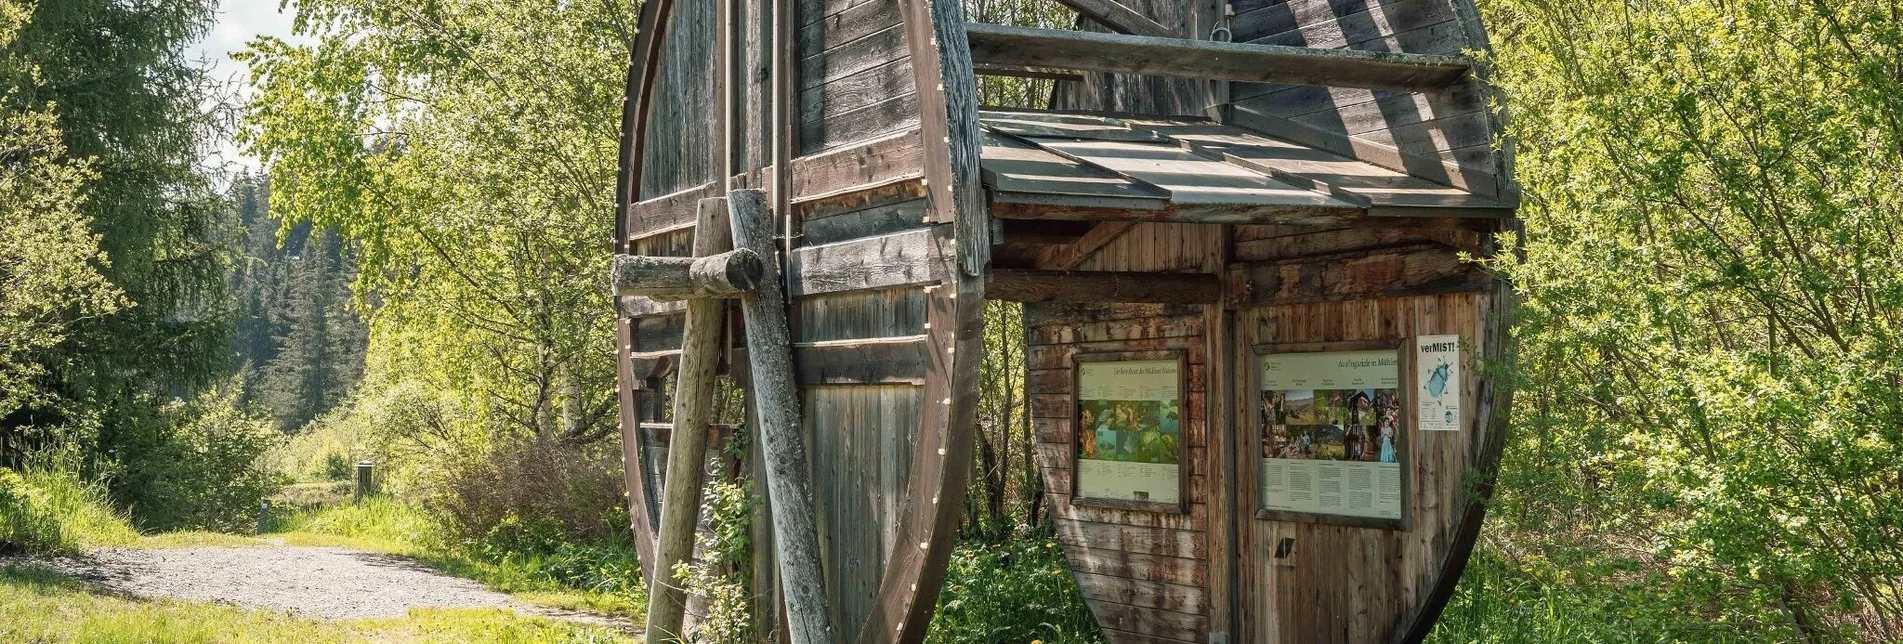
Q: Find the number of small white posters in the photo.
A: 1